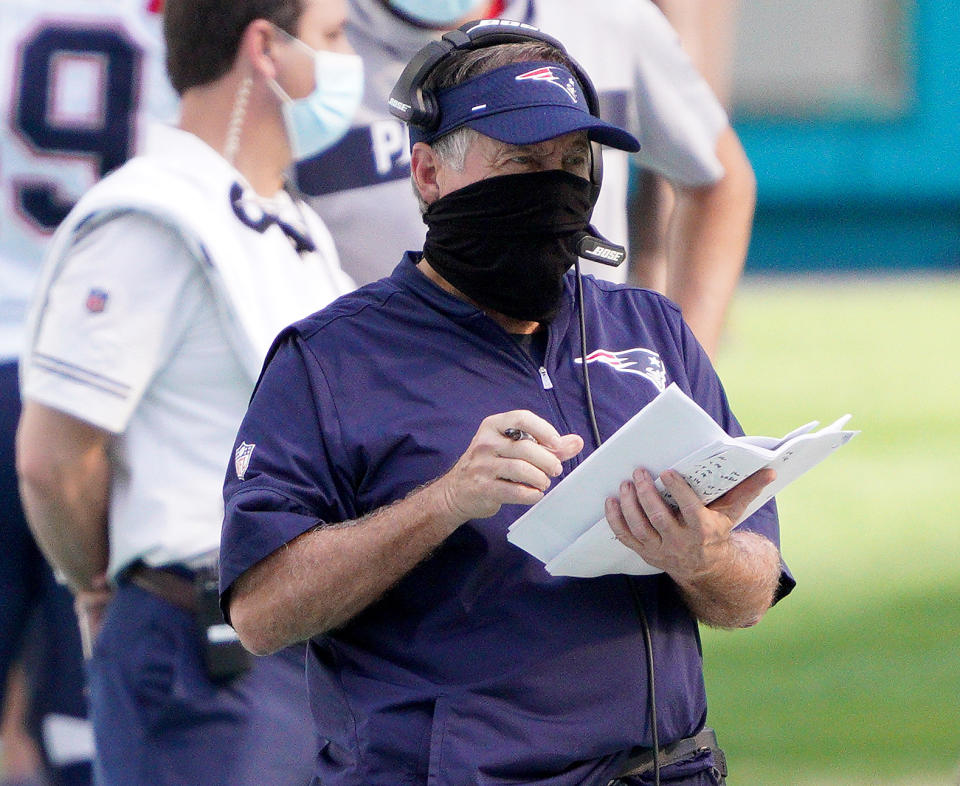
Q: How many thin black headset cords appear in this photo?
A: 1